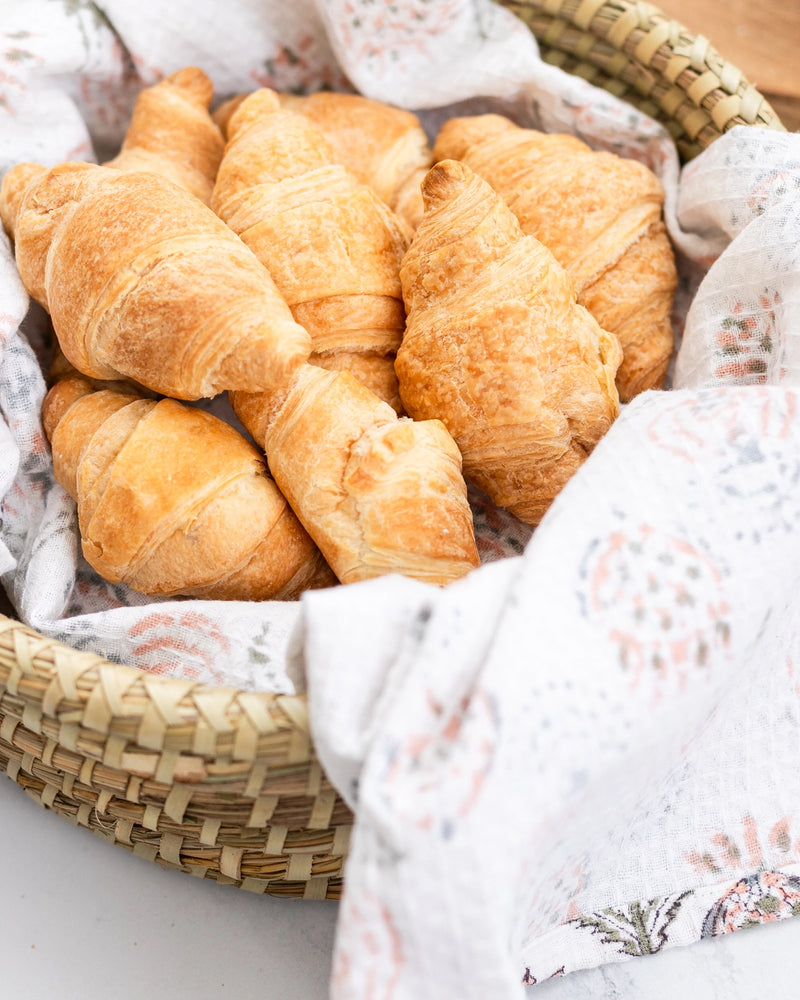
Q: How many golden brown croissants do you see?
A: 8